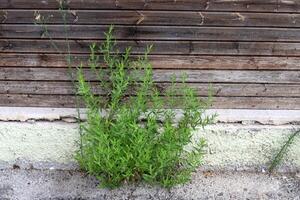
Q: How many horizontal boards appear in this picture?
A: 8